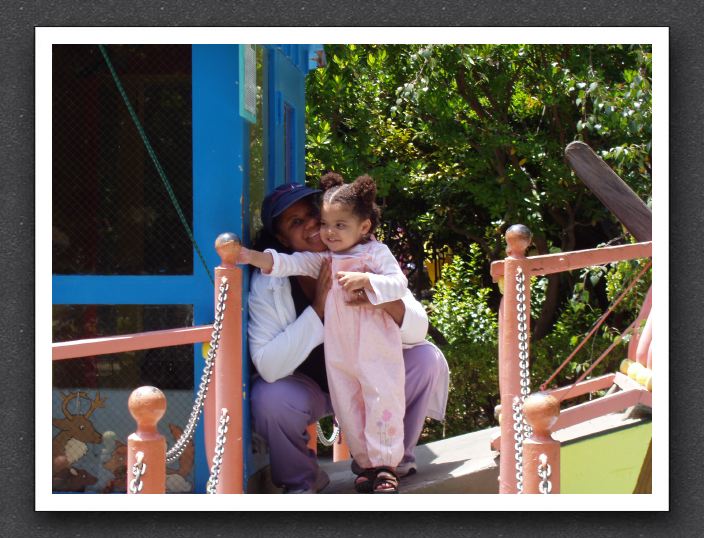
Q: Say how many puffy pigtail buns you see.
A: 2